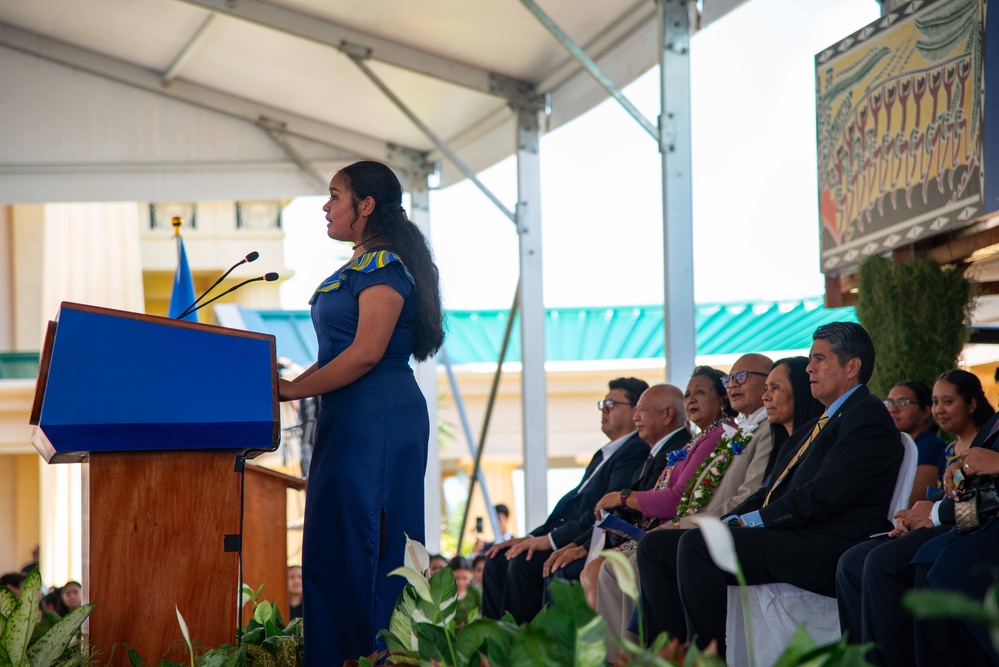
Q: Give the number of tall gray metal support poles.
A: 3